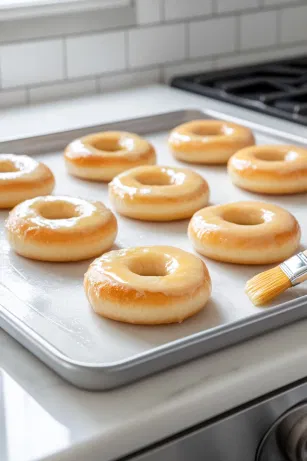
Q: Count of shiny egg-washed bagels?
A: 8